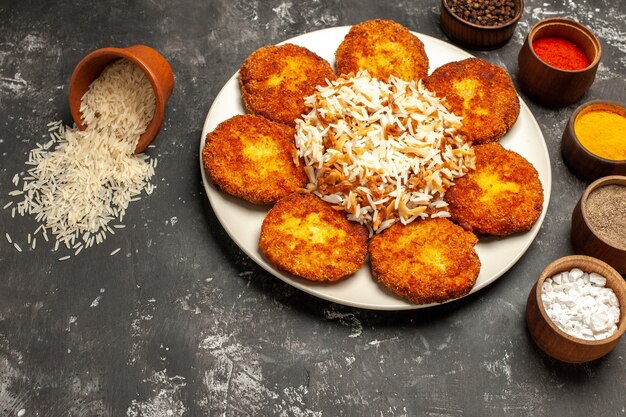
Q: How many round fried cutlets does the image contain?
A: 7